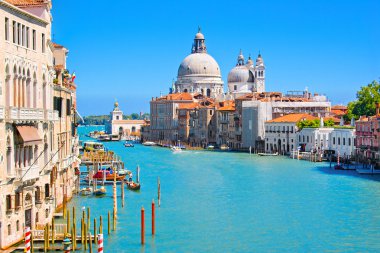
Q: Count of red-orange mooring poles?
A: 2